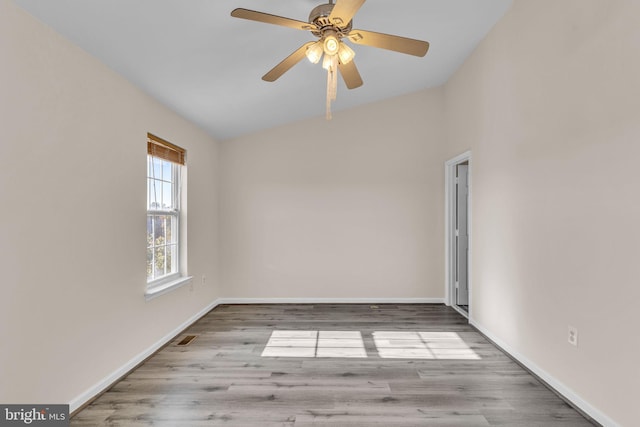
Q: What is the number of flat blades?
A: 5